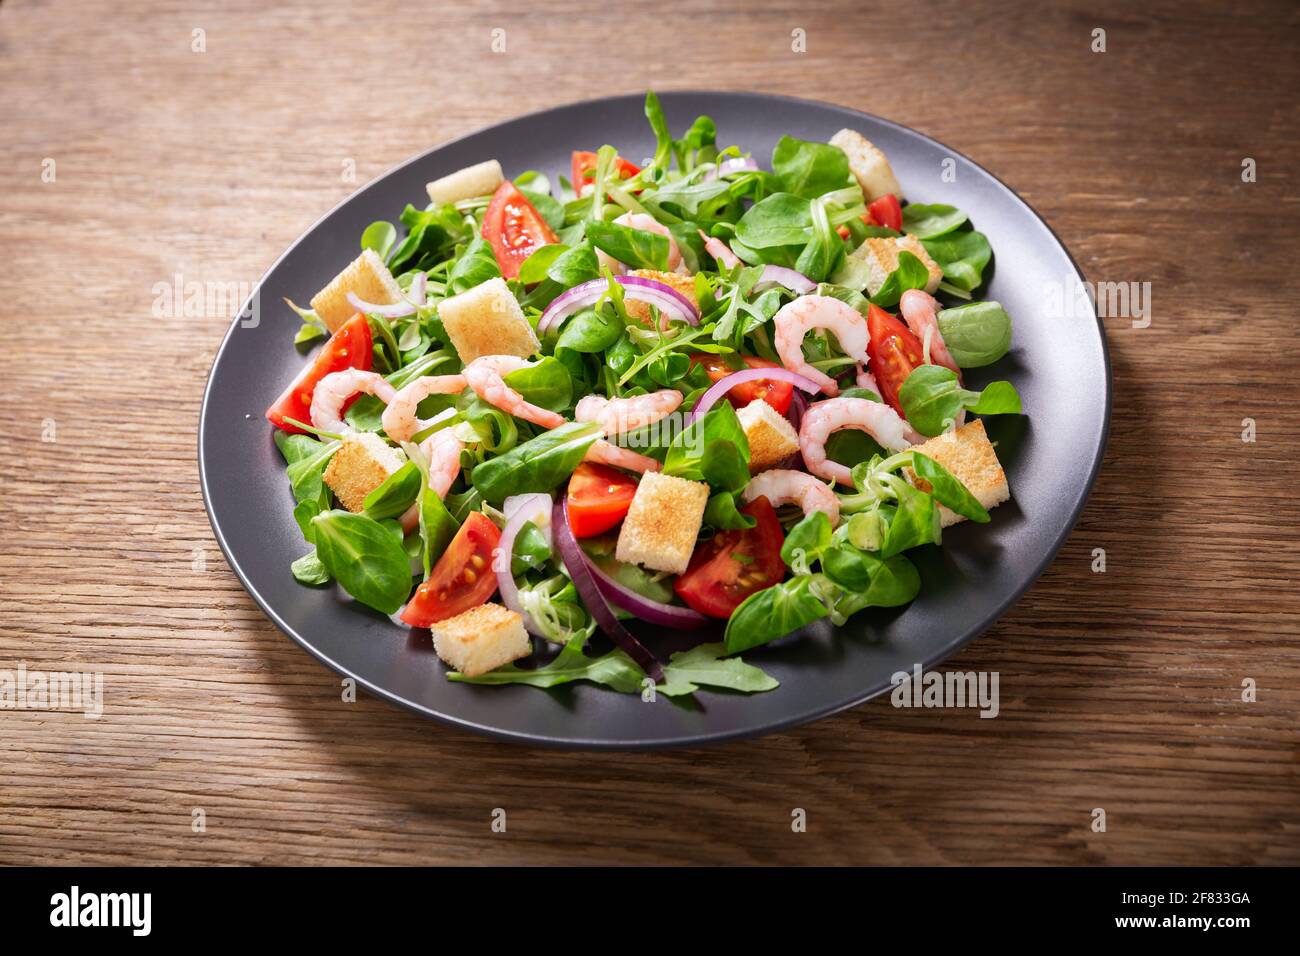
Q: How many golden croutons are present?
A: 11